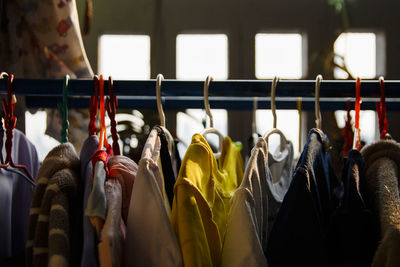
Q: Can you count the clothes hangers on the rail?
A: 12